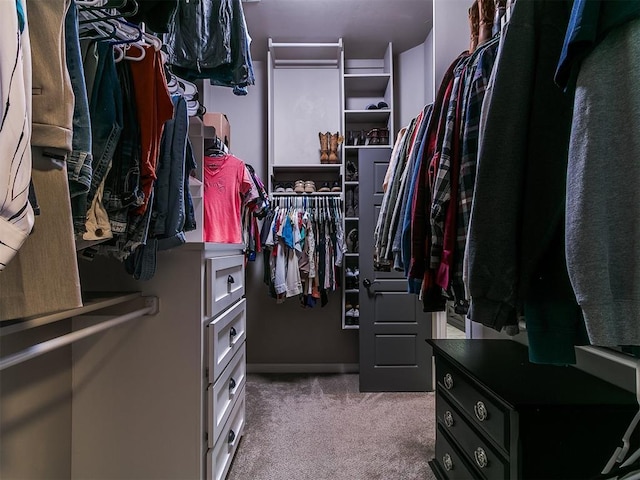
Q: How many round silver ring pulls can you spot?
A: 5